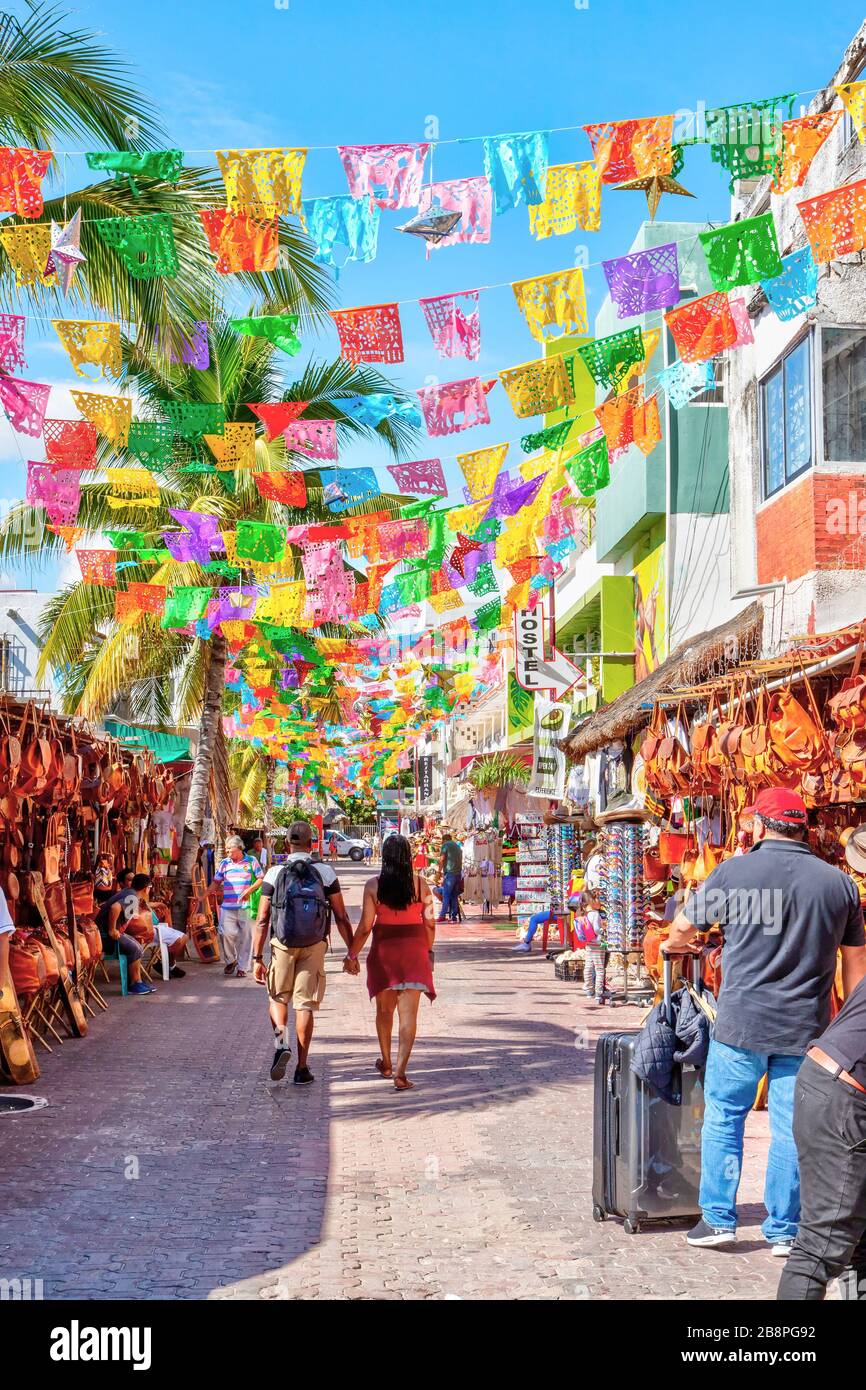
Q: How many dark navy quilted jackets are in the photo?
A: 1